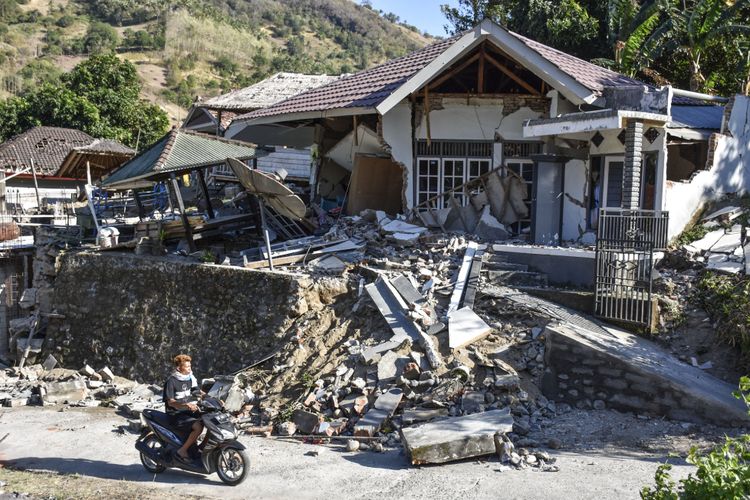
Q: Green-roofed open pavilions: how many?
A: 1